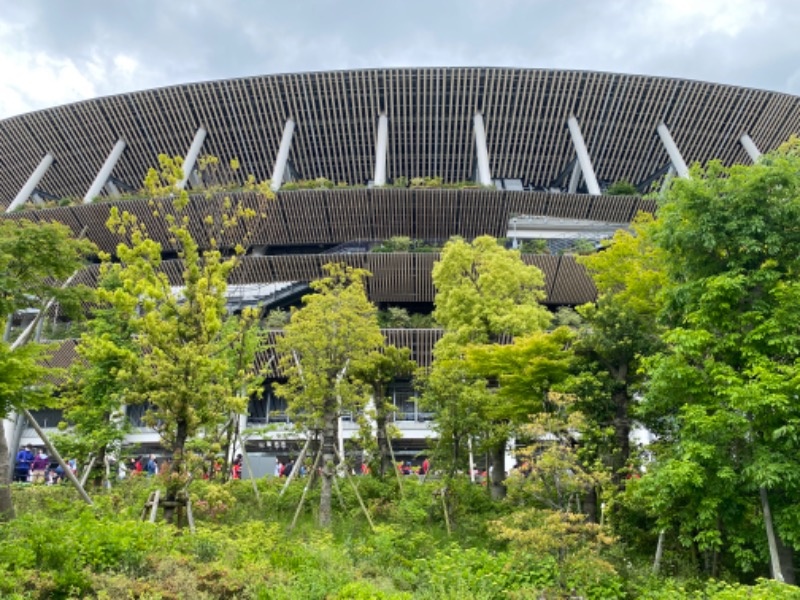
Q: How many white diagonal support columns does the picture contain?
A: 9